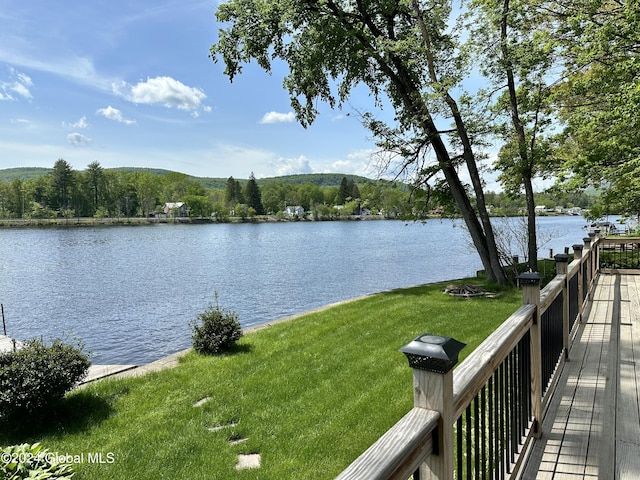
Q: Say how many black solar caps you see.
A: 7